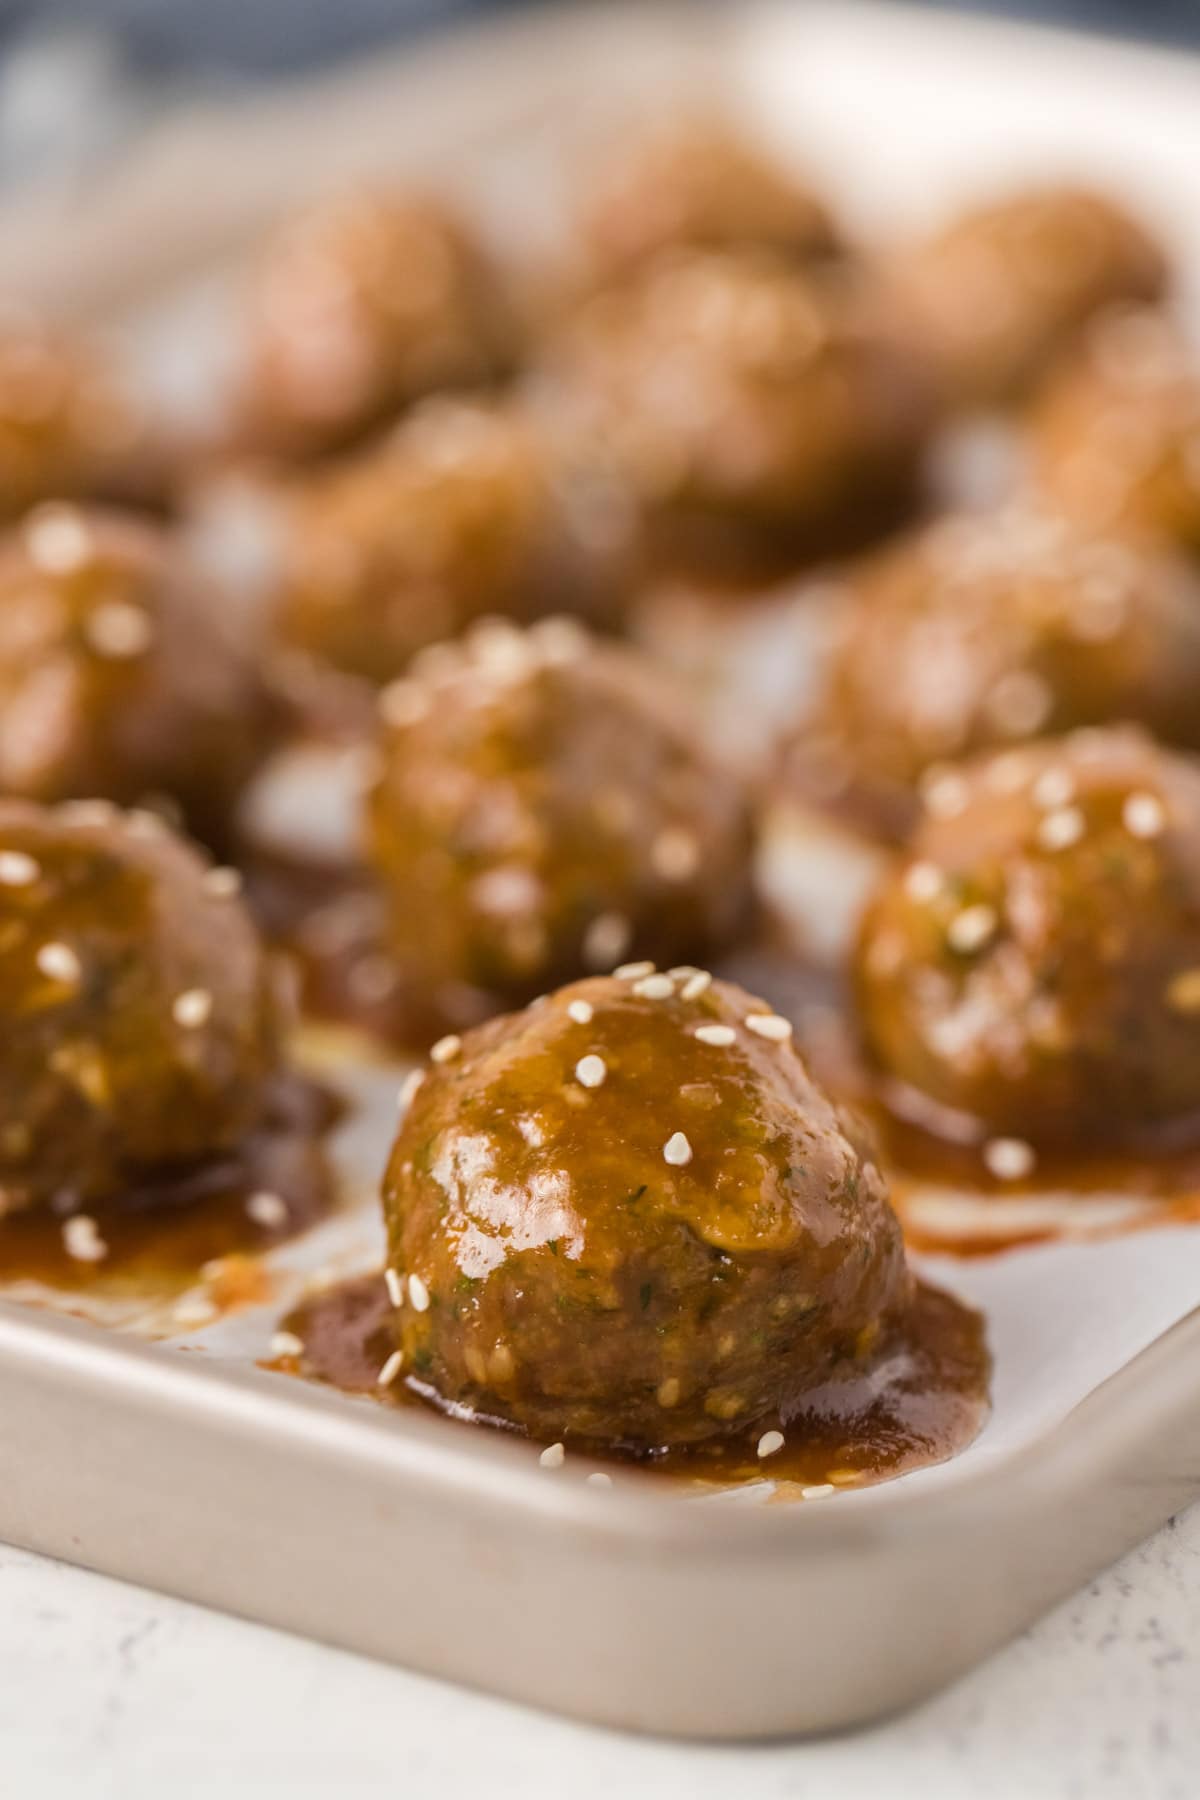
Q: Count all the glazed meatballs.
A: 13